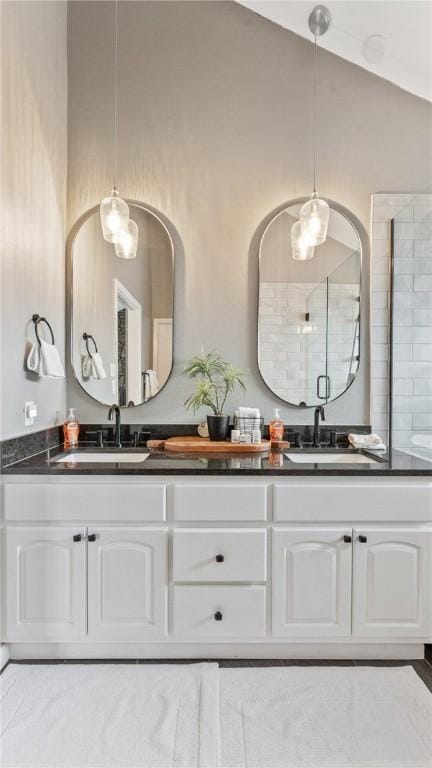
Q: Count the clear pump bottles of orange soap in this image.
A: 2